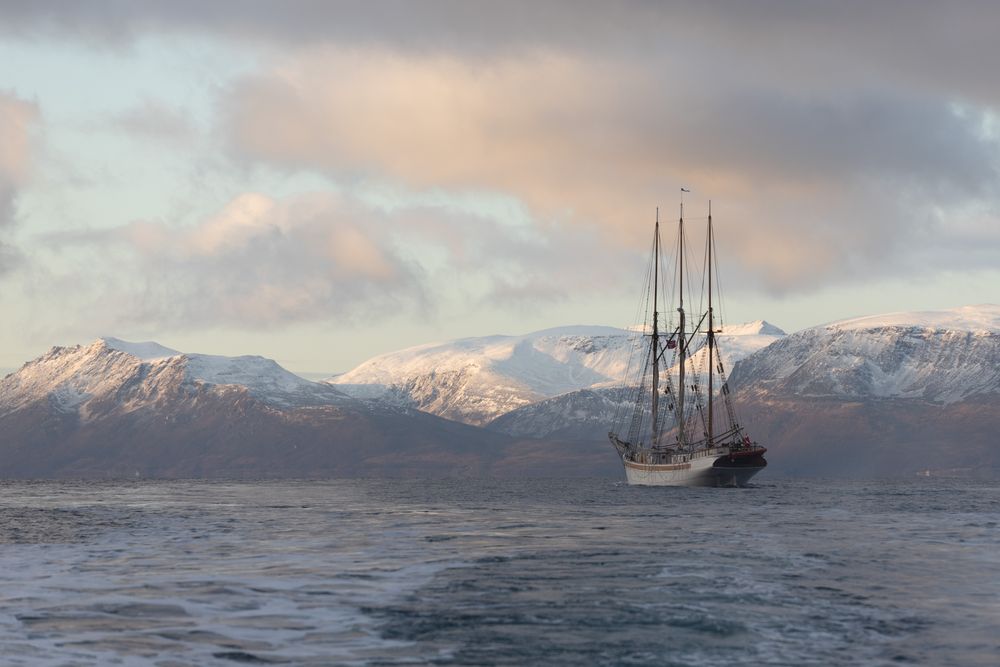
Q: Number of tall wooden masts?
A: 3